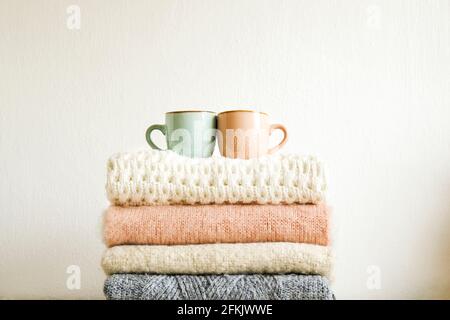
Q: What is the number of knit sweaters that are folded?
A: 4